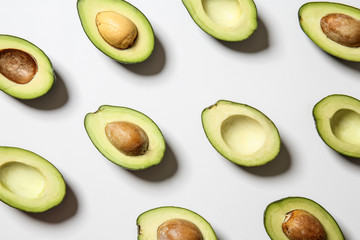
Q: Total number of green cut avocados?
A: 10